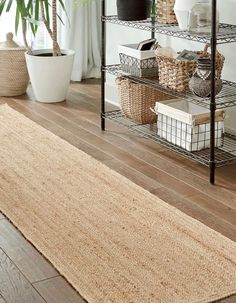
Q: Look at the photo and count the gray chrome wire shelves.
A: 3